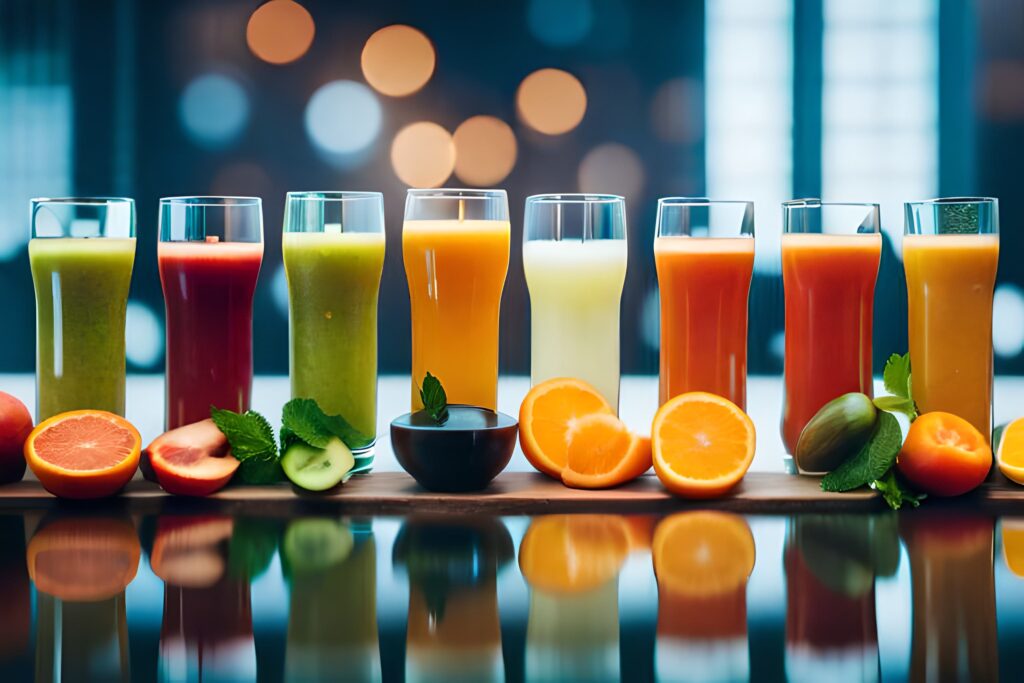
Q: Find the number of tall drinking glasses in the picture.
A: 8